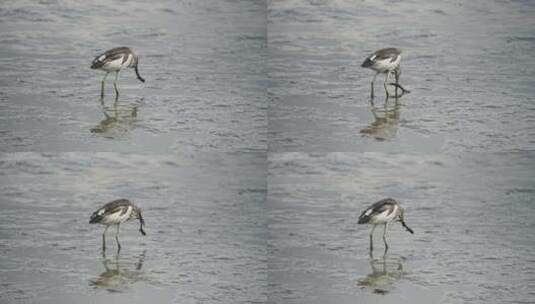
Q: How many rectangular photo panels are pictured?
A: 4